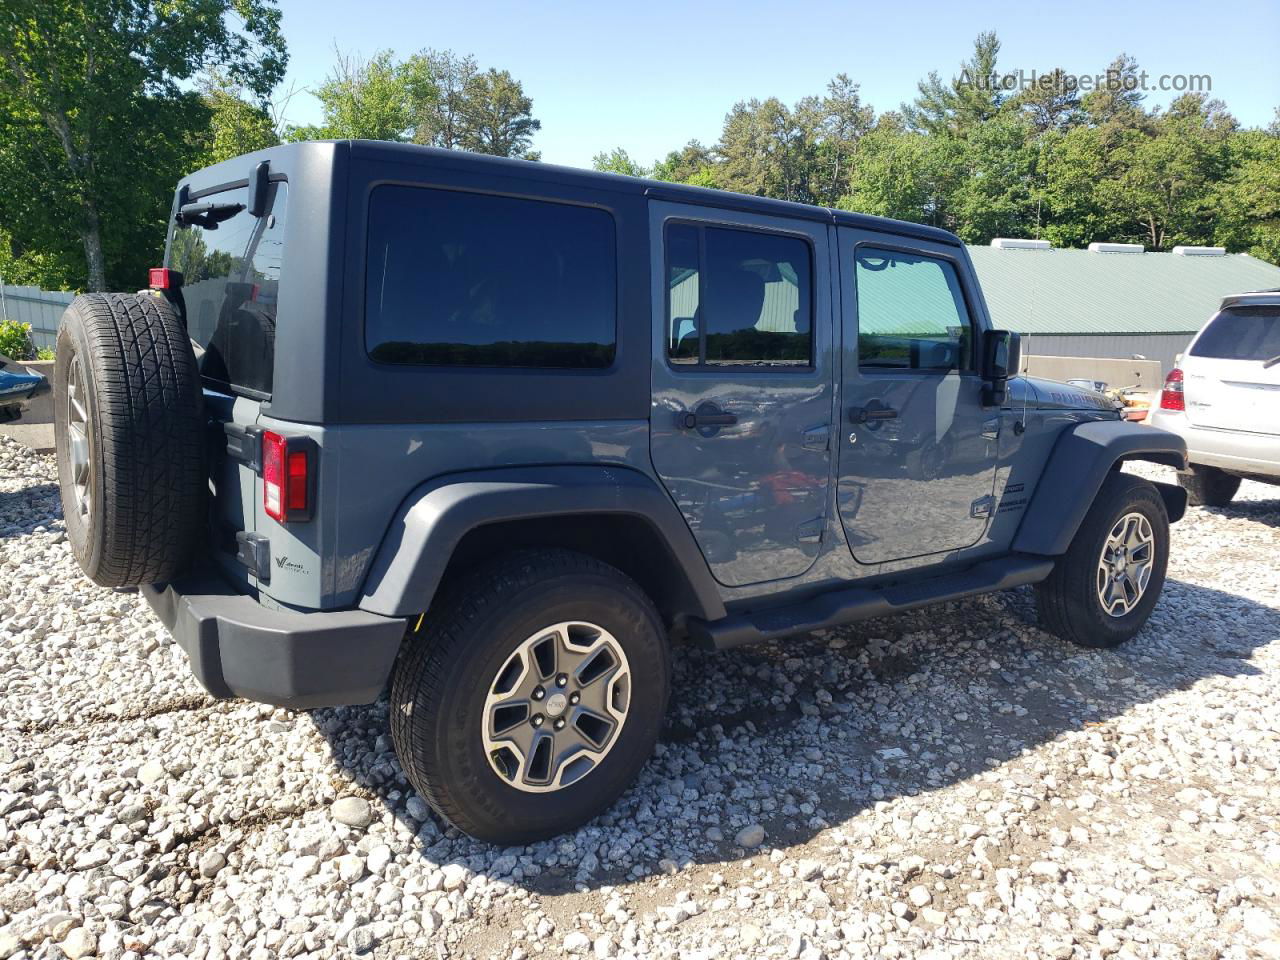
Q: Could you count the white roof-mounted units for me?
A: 3